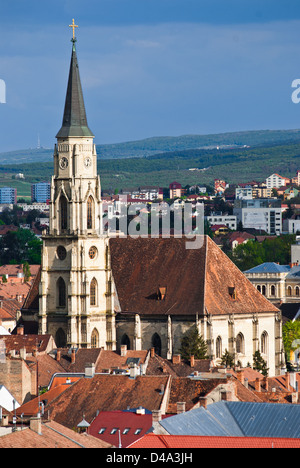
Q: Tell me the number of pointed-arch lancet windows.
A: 11